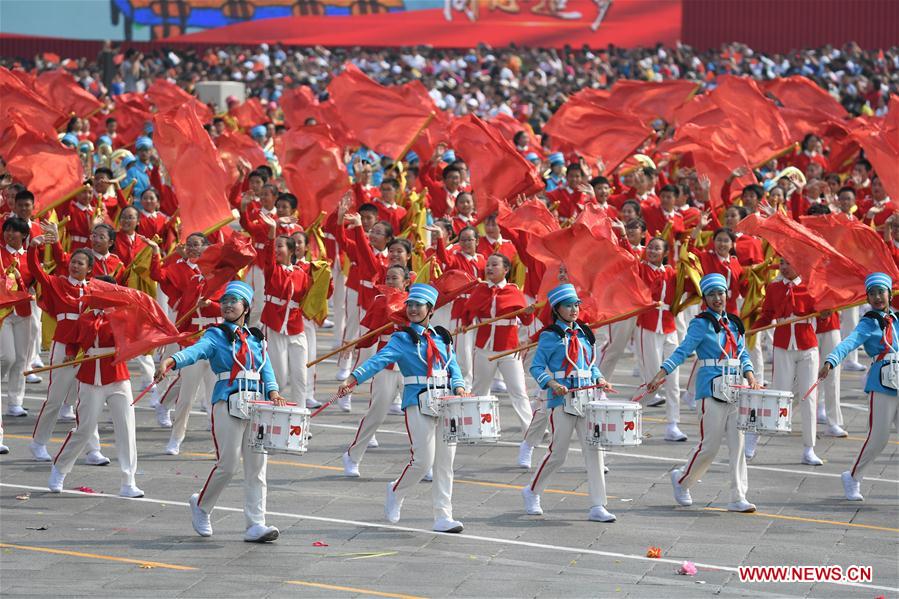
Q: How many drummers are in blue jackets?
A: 5